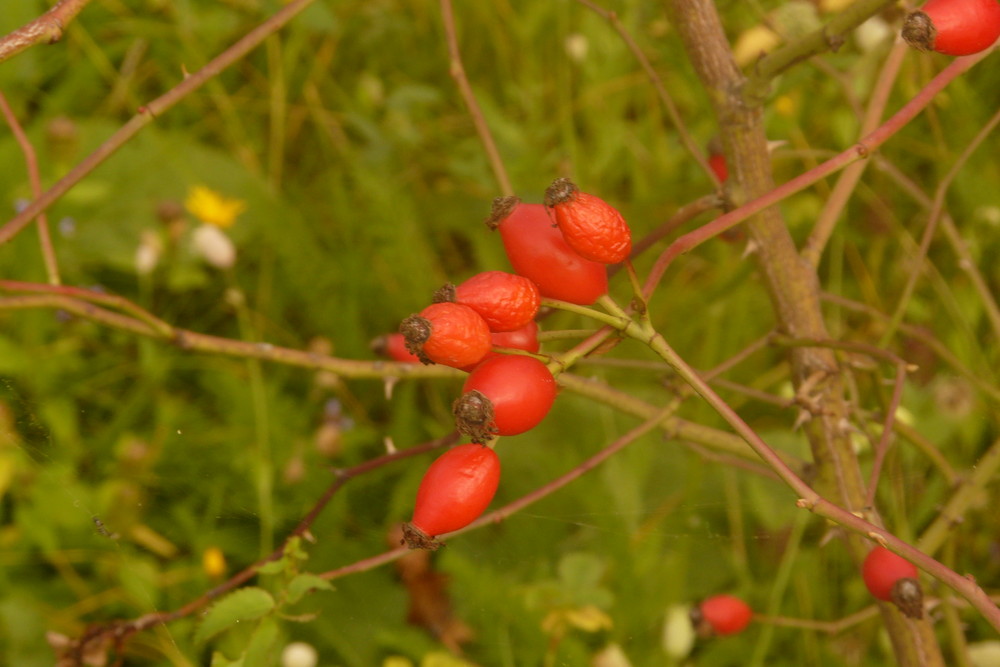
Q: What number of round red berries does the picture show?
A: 12